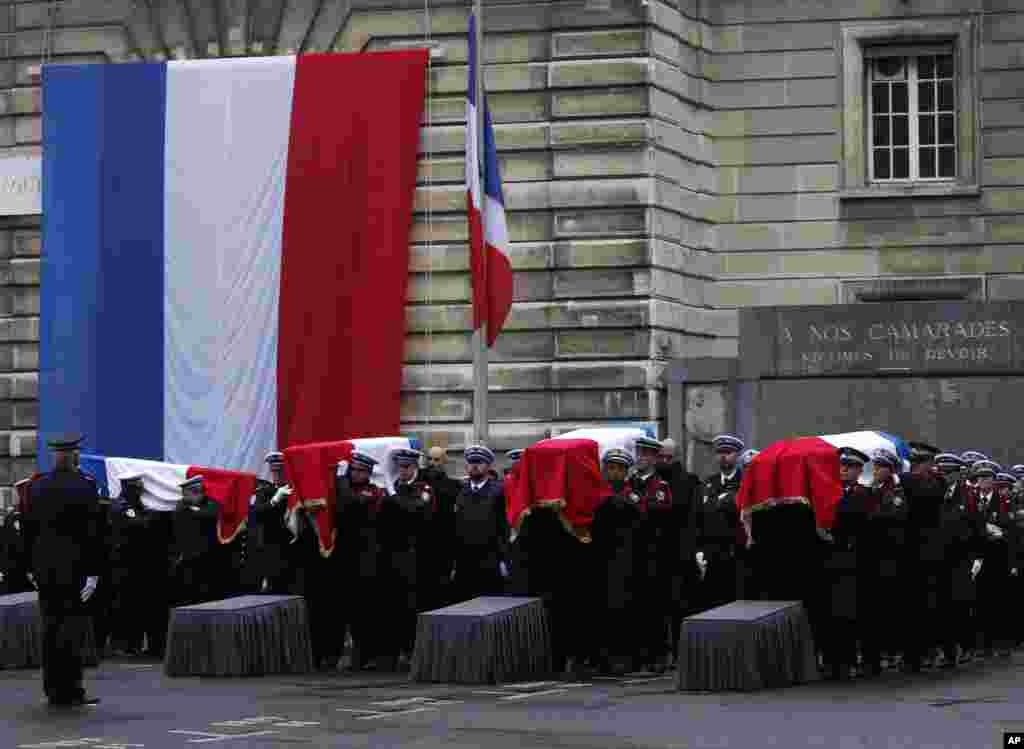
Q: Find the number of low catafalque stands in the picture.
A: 4